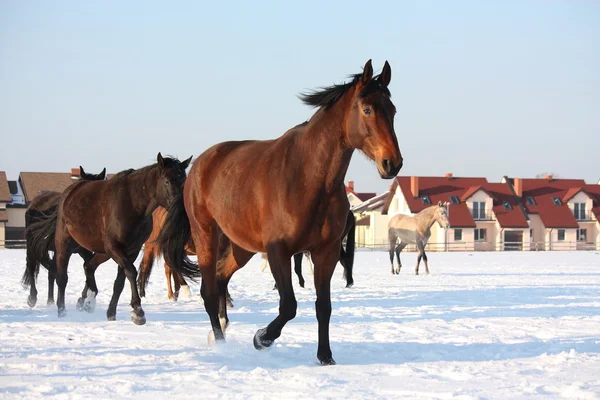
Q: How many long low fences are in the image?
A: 1